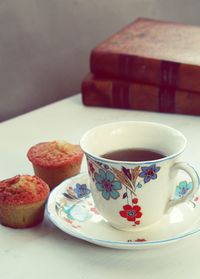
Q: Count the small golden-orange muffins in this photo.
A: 2